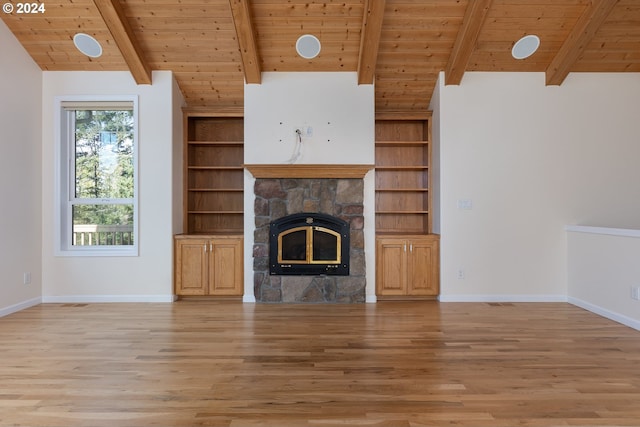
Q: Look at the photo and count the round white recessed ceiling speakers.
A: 3